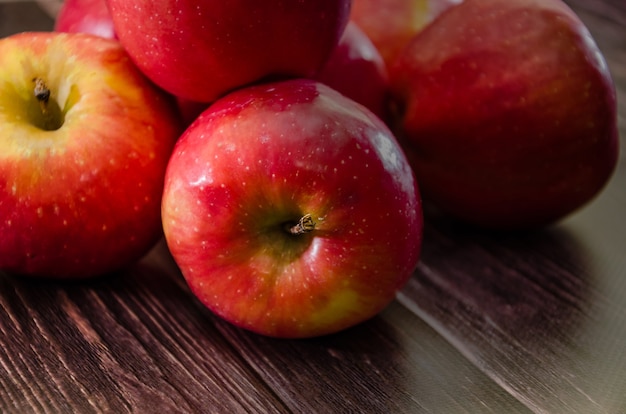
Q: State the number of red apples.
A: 7